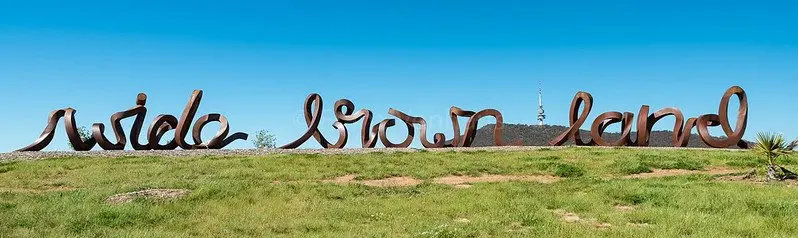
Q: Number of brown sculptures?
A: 3